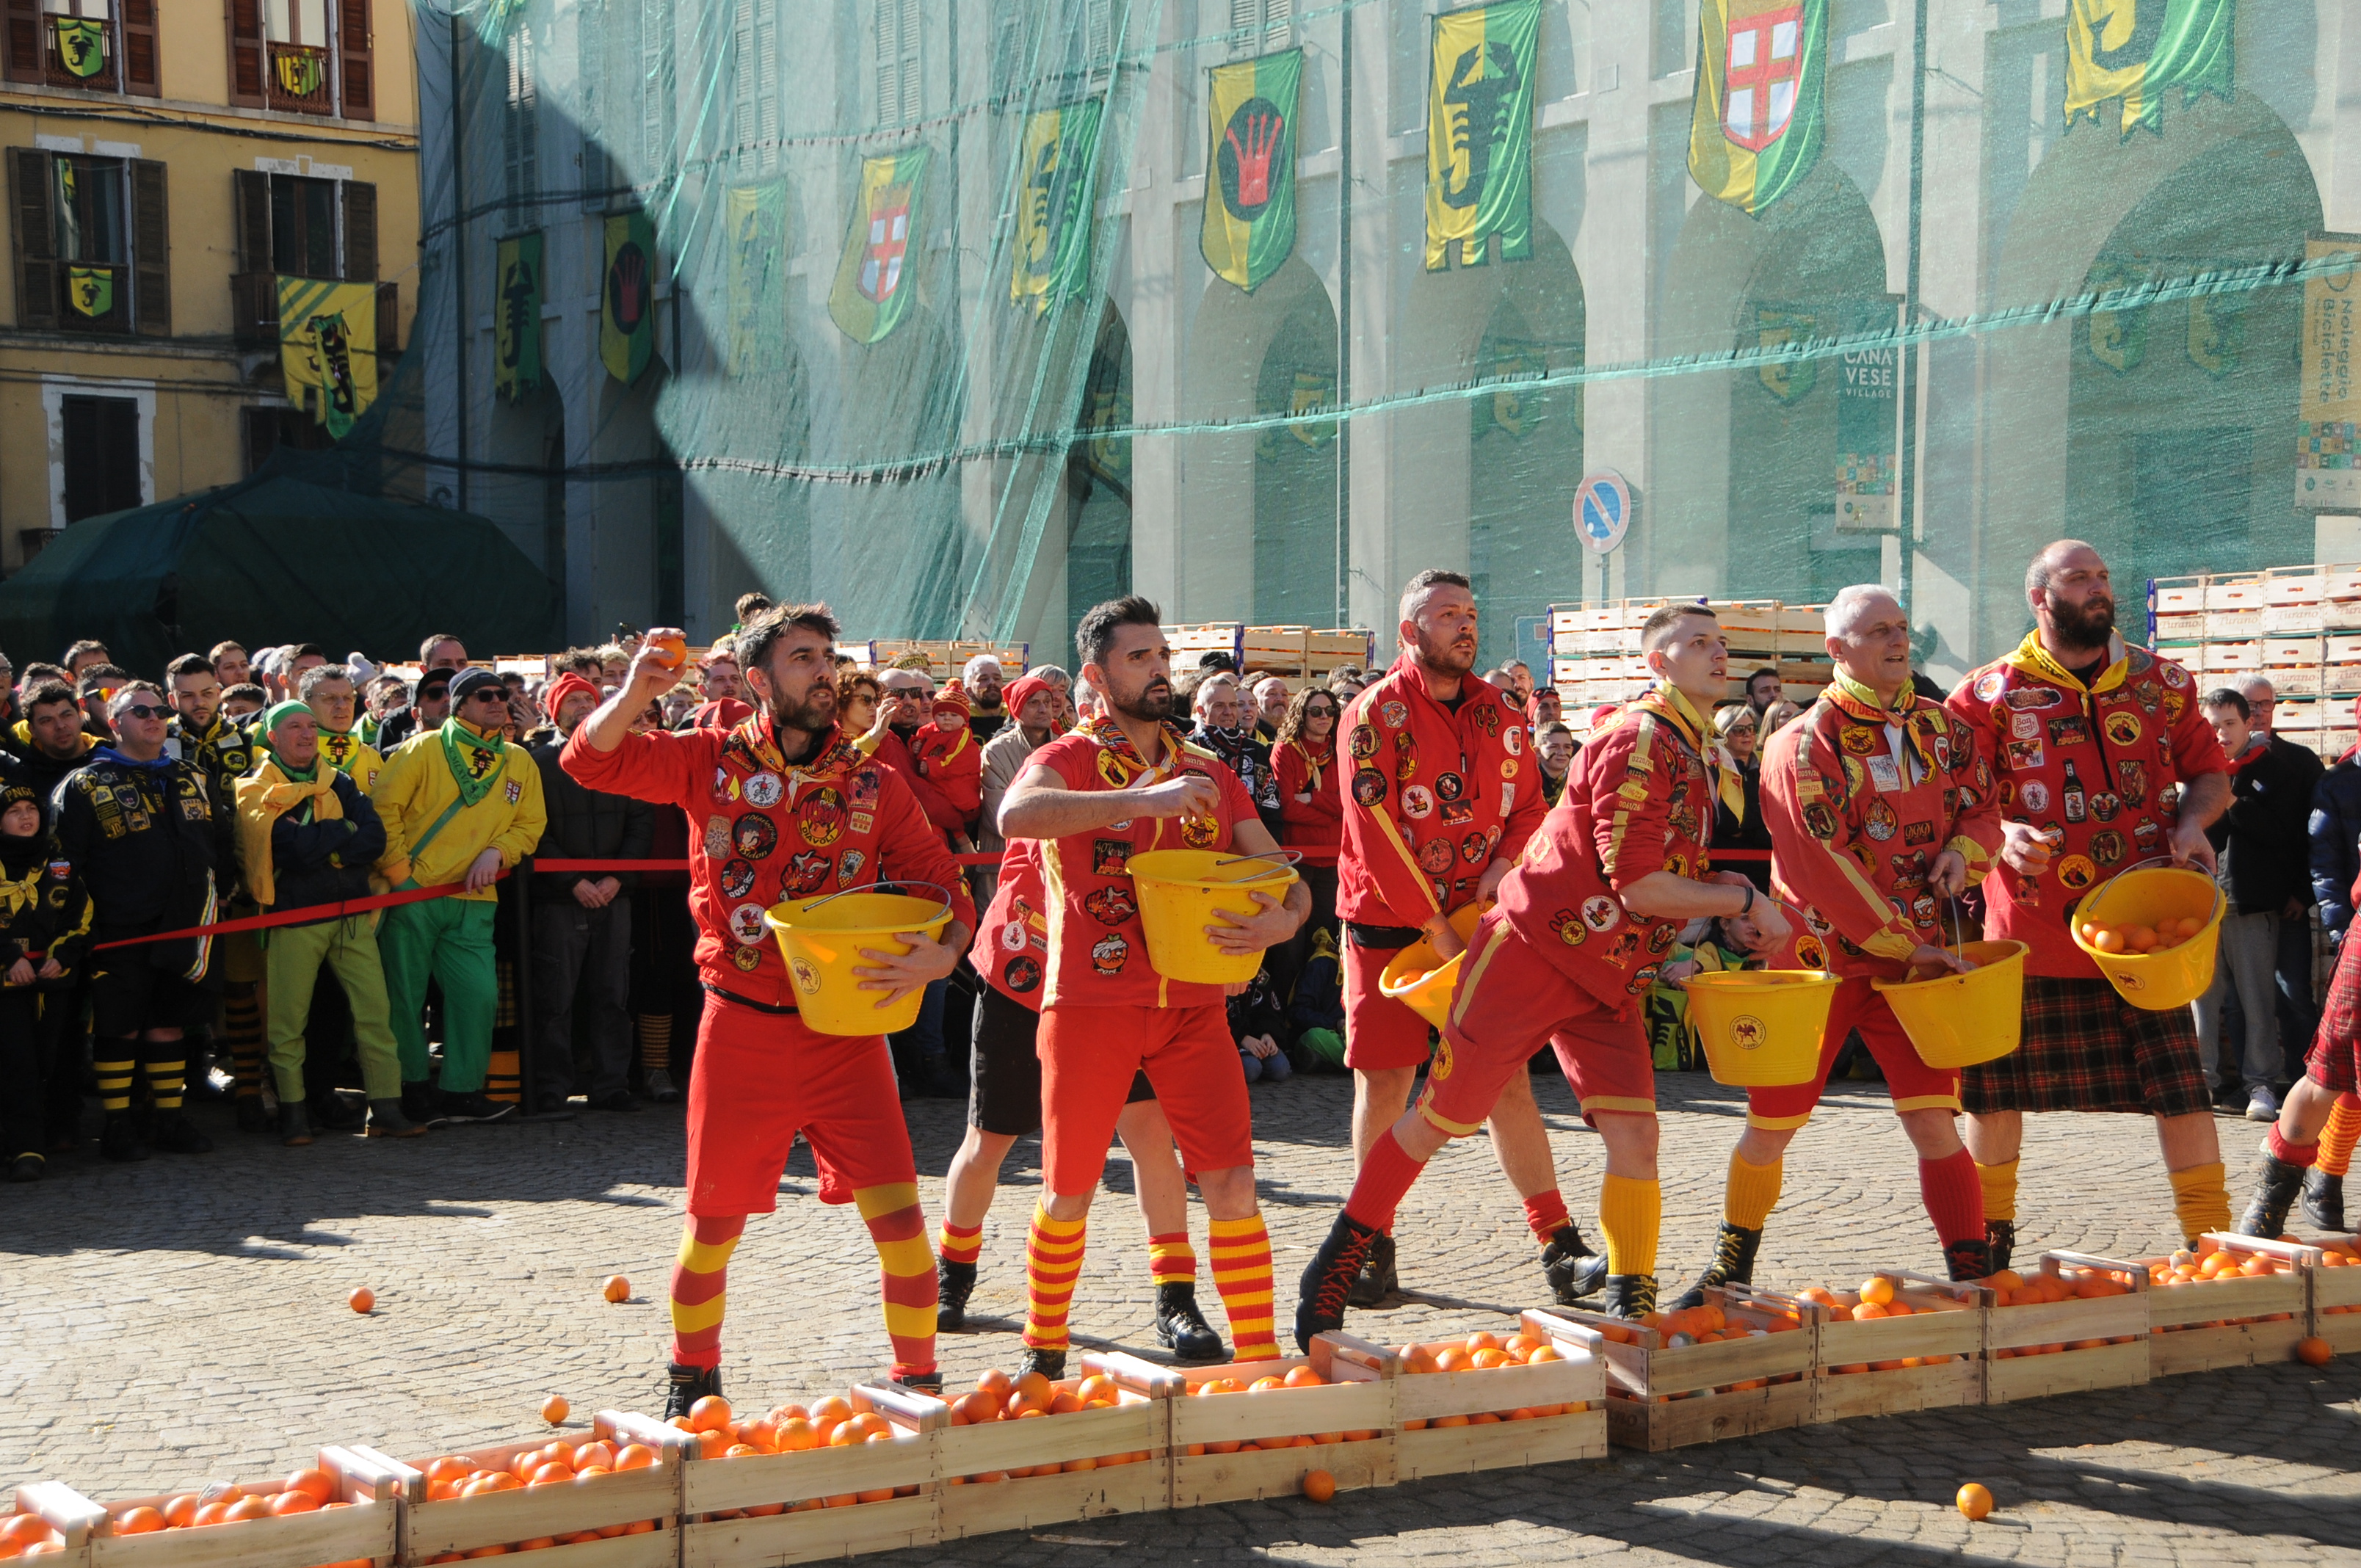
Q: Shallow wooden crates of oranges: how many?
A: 12